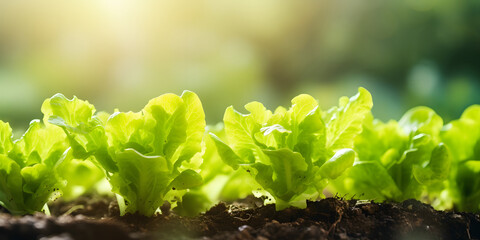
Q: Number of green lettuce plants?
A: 5